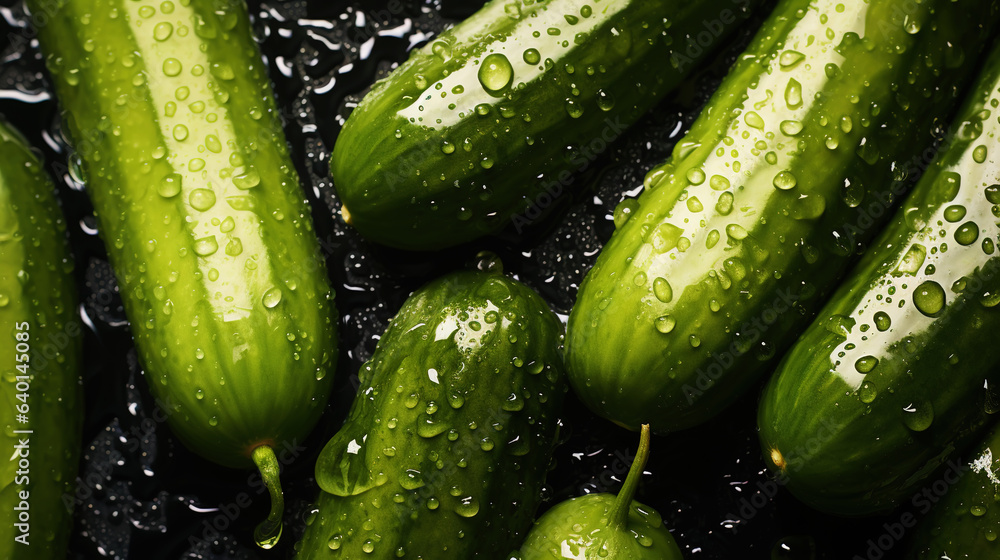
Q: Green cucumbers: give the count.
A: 8